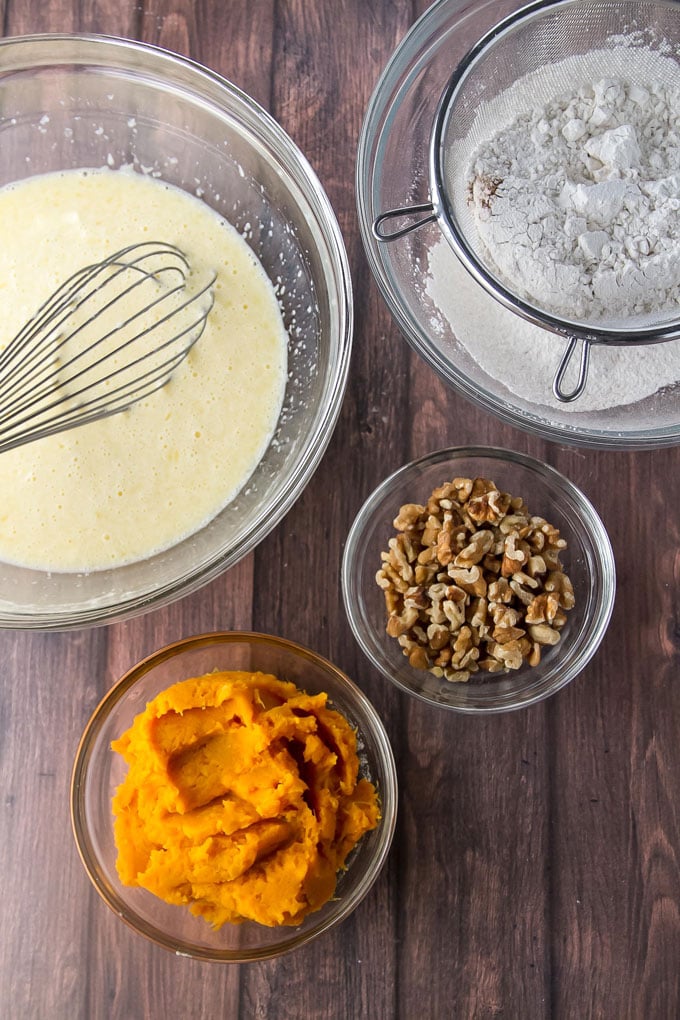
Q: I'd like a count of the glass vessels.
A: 4